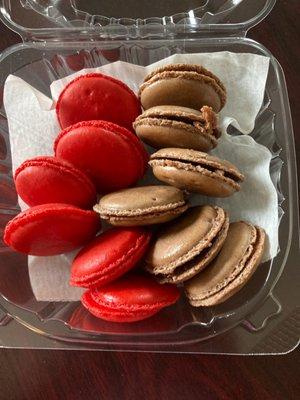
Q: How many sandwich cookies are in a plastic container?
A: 12